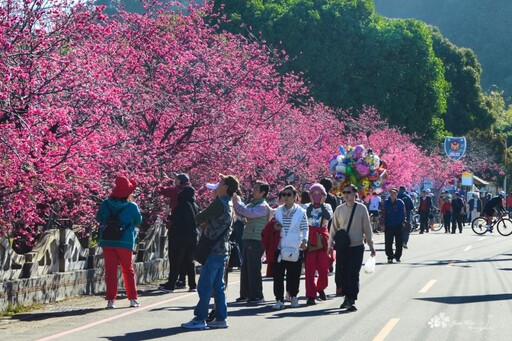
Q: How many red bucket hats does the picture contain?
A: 1